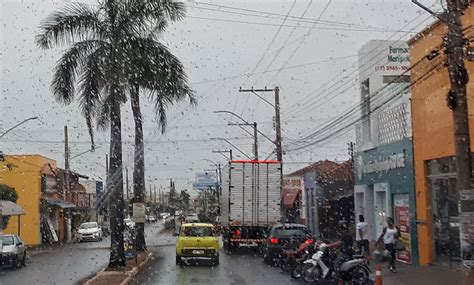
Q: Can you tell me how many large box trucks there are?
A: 1